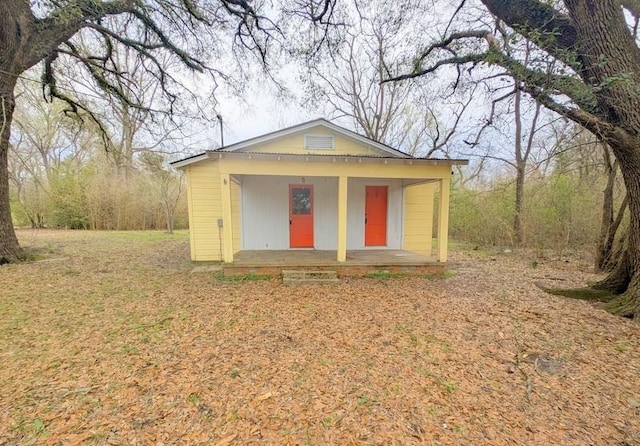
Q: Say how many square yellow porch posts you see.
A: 3